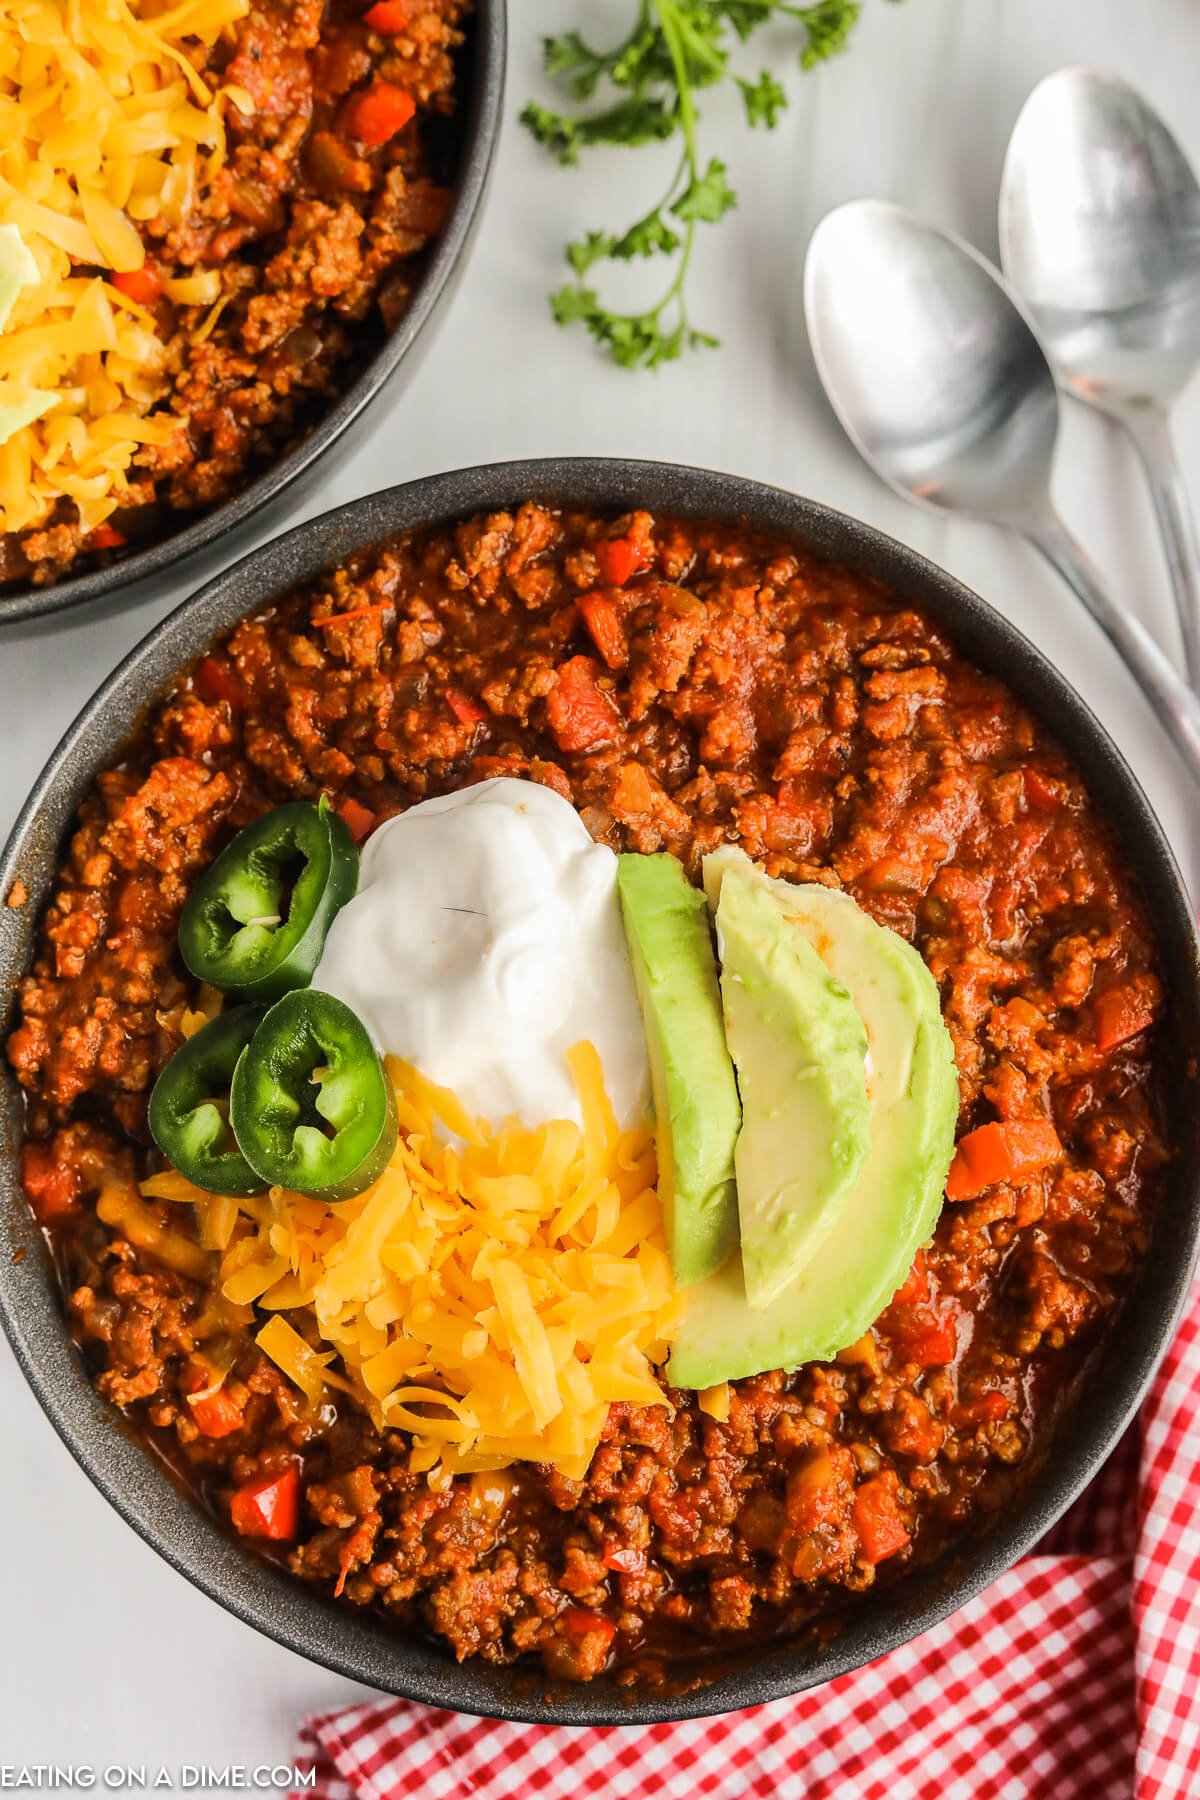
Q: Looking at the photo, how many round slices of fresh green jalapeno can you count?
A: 3